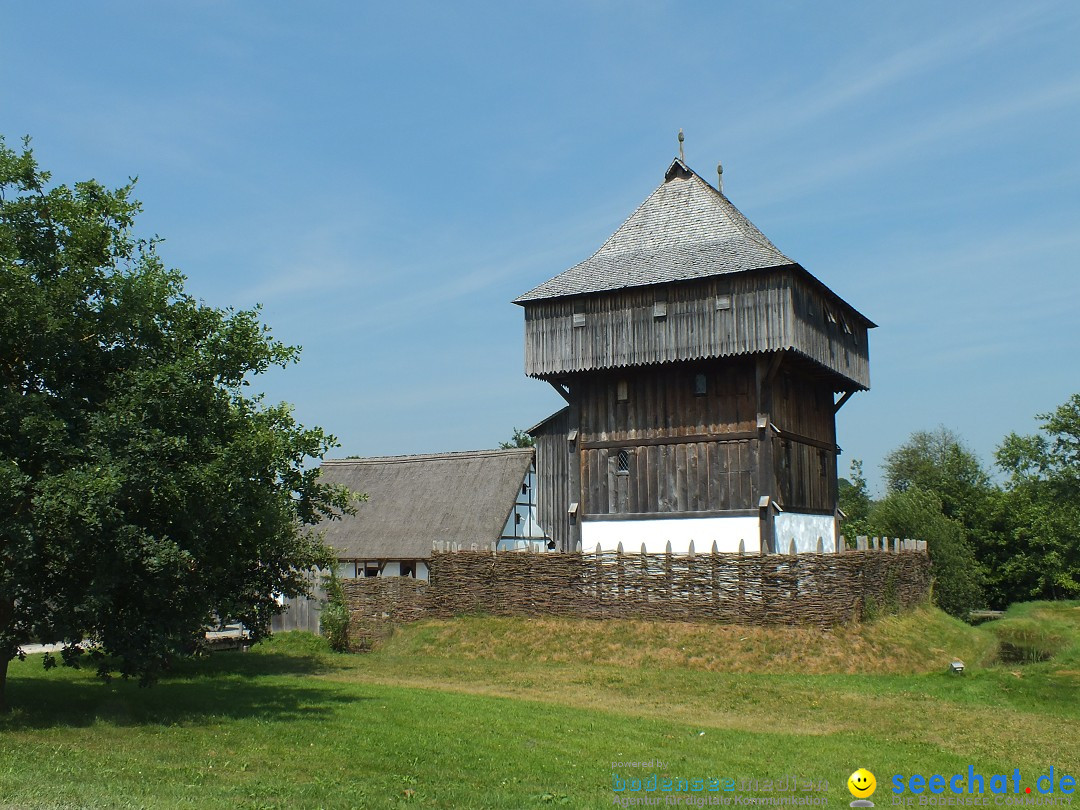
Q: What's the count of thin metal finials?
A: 2